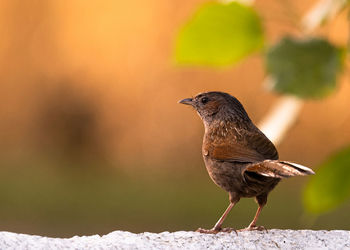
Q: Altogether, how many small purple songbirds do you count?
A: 0